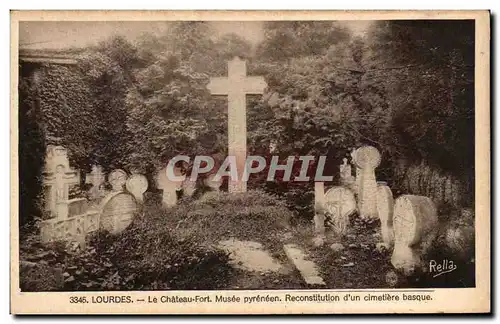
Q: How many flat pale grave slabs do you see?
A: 2